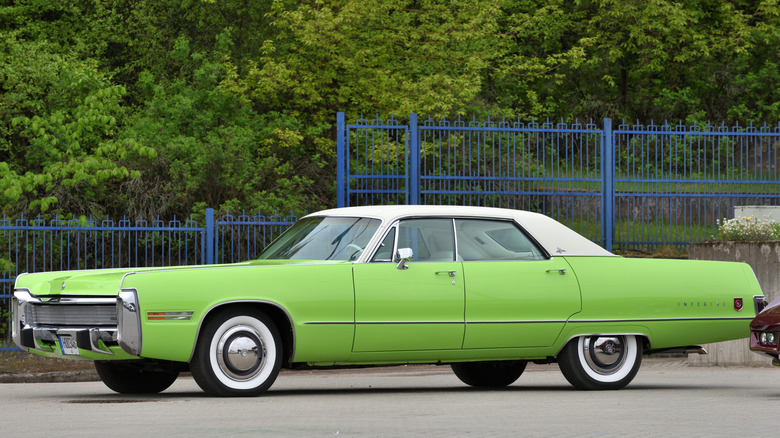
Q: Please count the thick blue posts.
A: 4